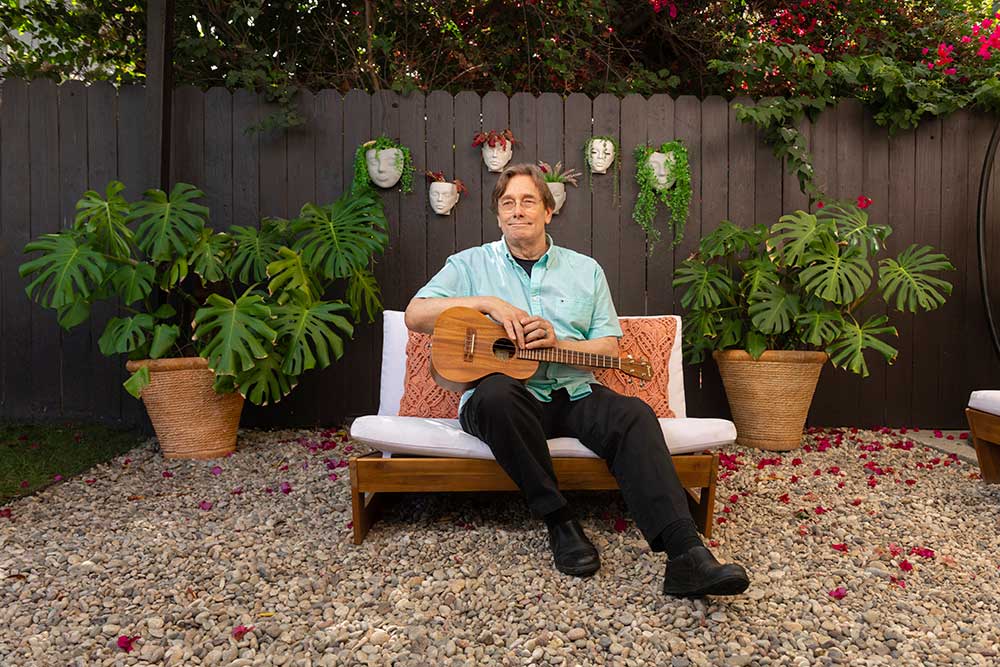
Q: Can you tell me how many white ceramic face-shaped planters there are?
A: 6